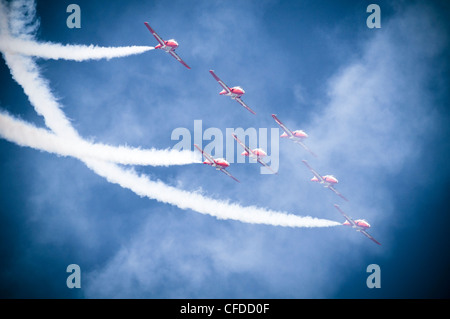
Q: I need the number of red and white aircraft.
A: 7